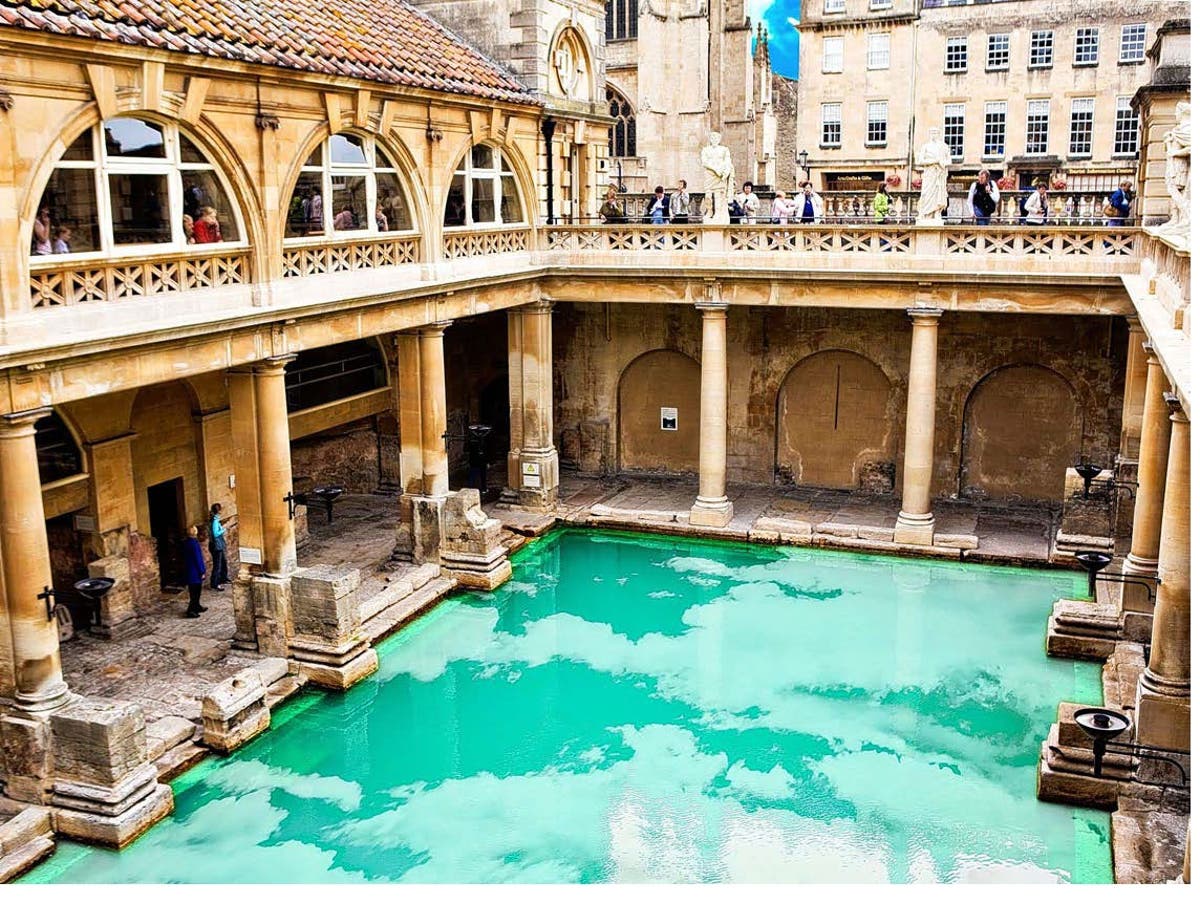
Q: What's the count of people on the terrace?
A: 10